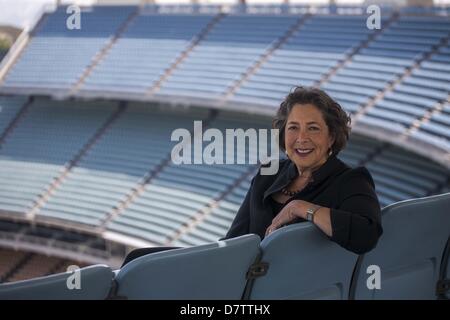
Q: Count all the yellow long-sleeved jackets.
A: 0